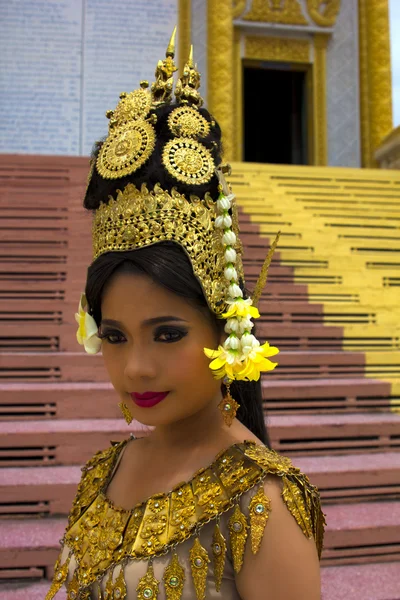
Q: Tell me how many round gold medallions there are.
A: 4